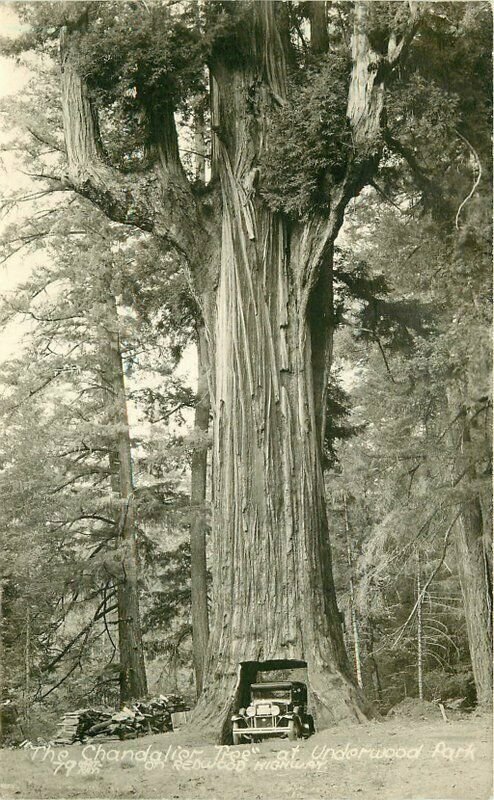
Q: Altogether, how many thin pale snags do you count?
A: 2